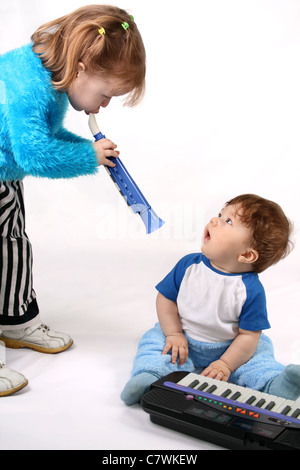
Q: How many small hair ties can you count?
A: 3